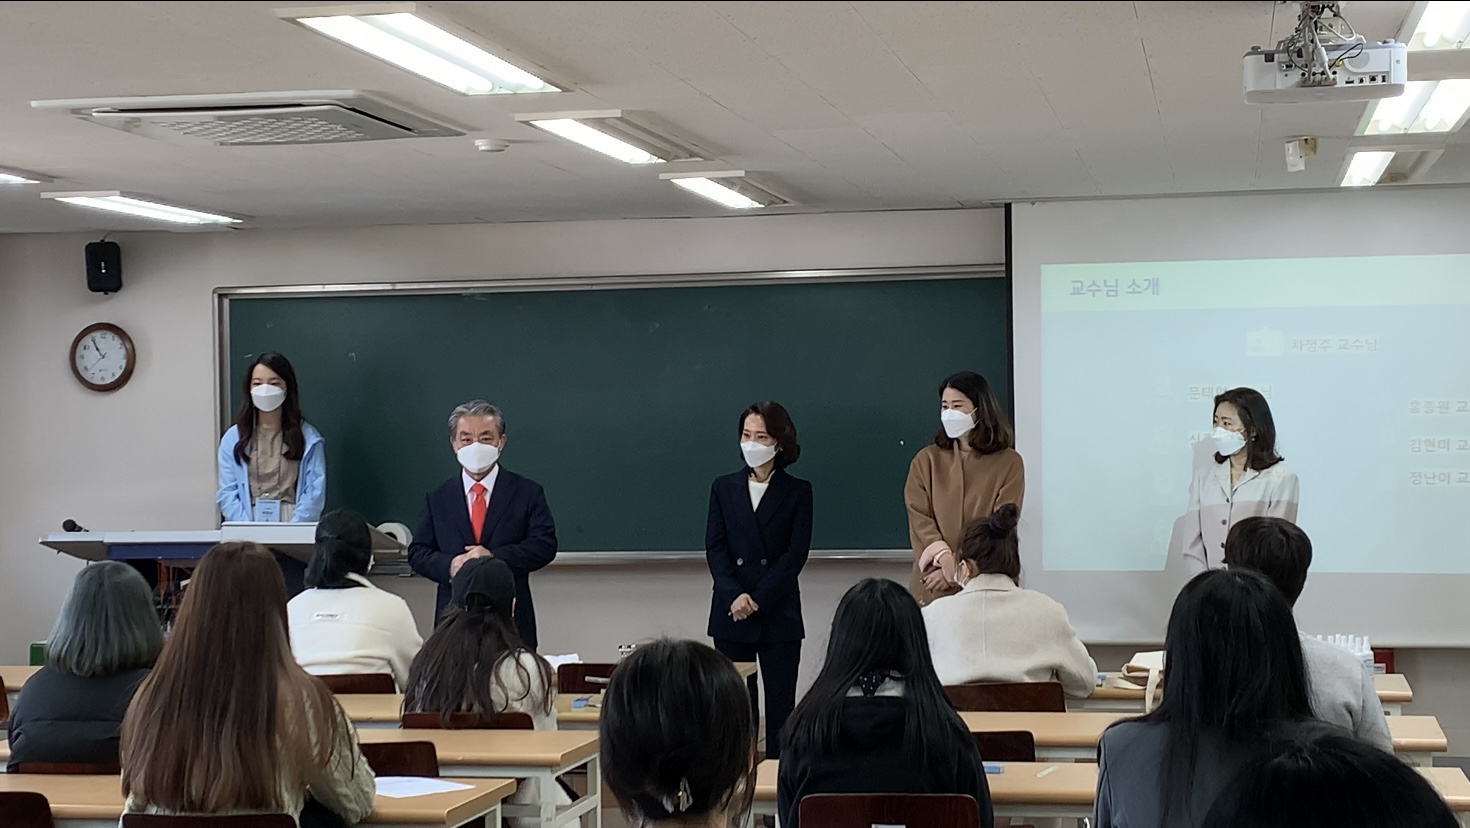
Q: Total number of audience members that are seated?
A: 10